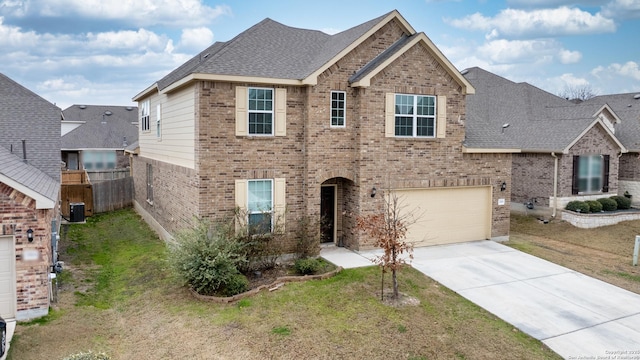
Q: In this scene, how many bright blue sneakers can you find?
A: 0